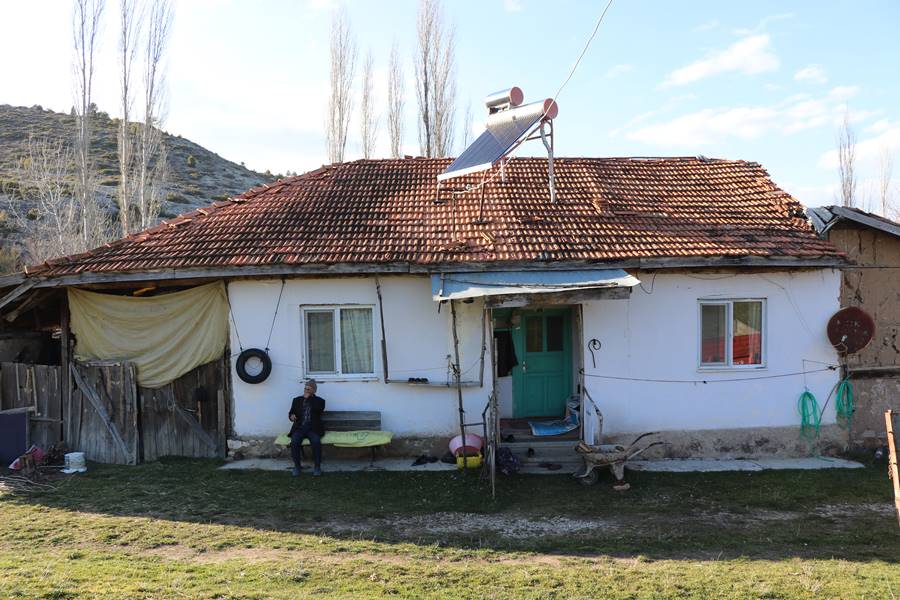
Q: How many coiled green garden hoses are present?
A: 2